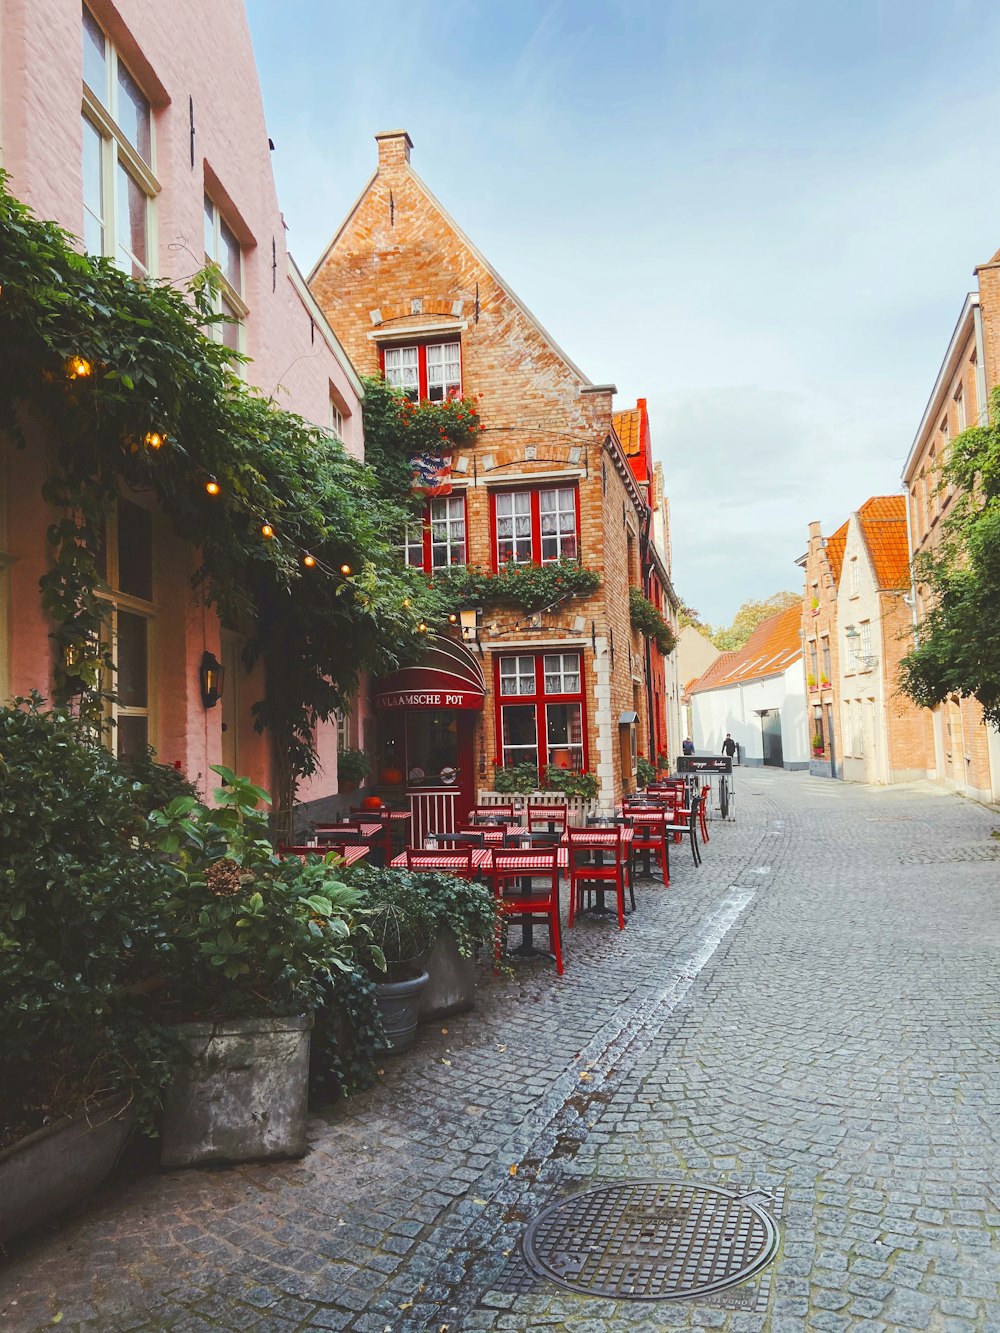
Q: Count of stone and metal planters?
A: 4